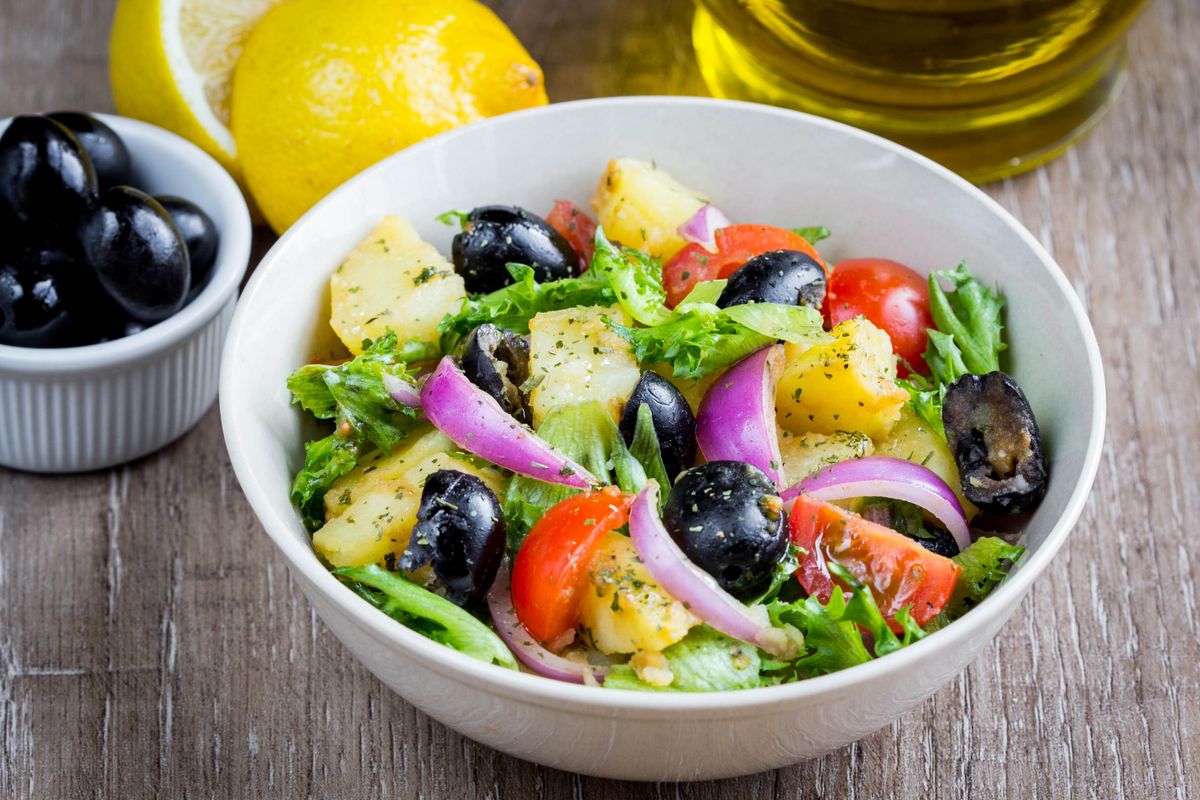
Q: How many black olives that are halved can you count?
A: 2